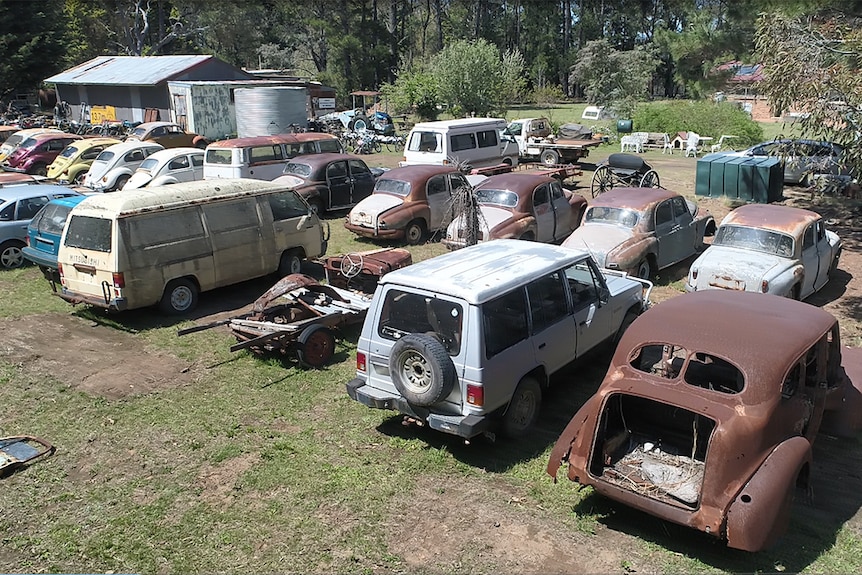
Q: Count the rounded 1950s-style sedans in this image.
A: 5